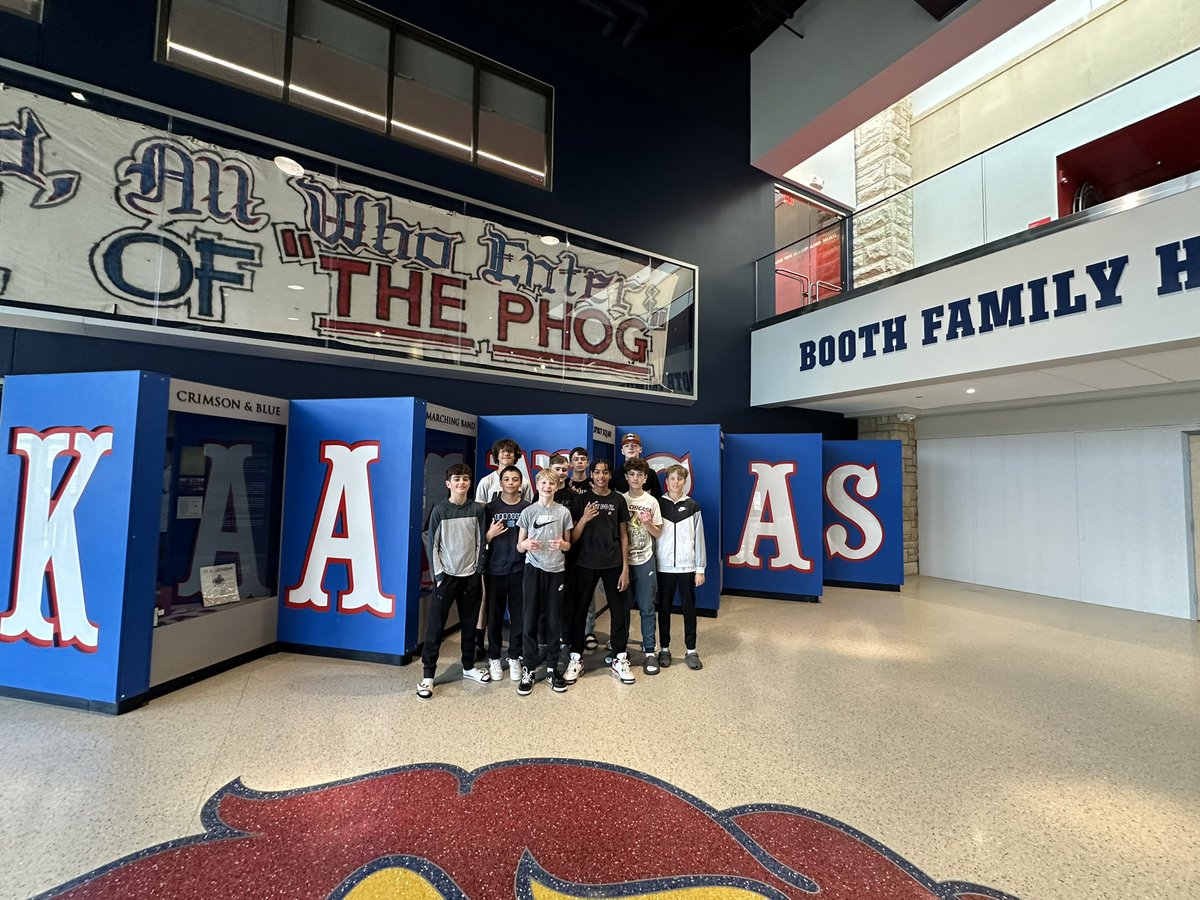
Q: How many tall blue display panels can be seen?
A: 6